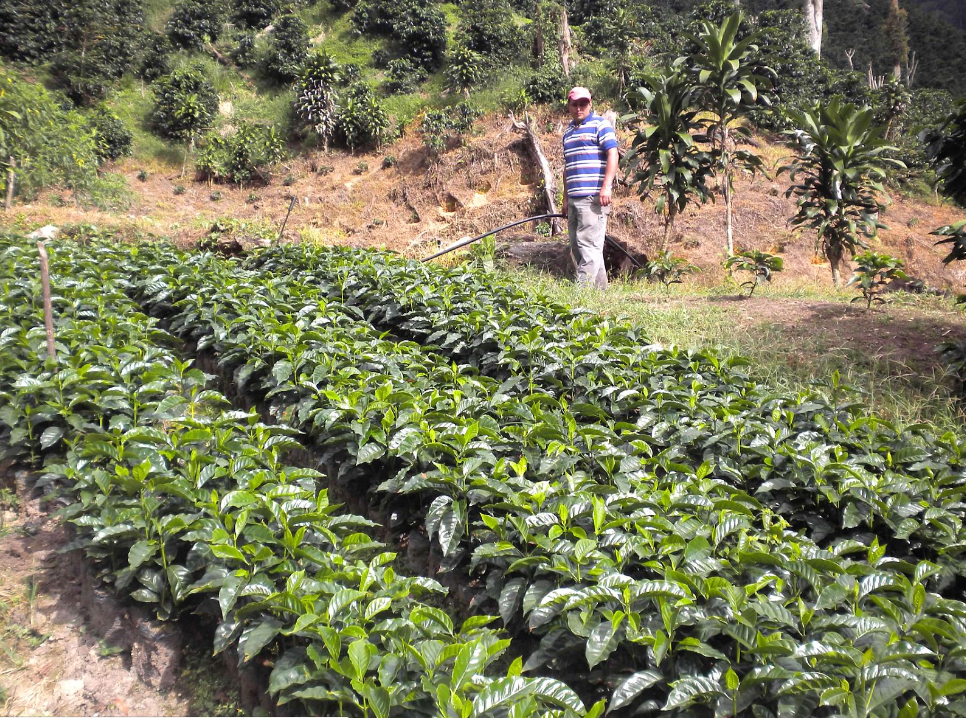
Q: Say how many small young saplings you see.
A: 3